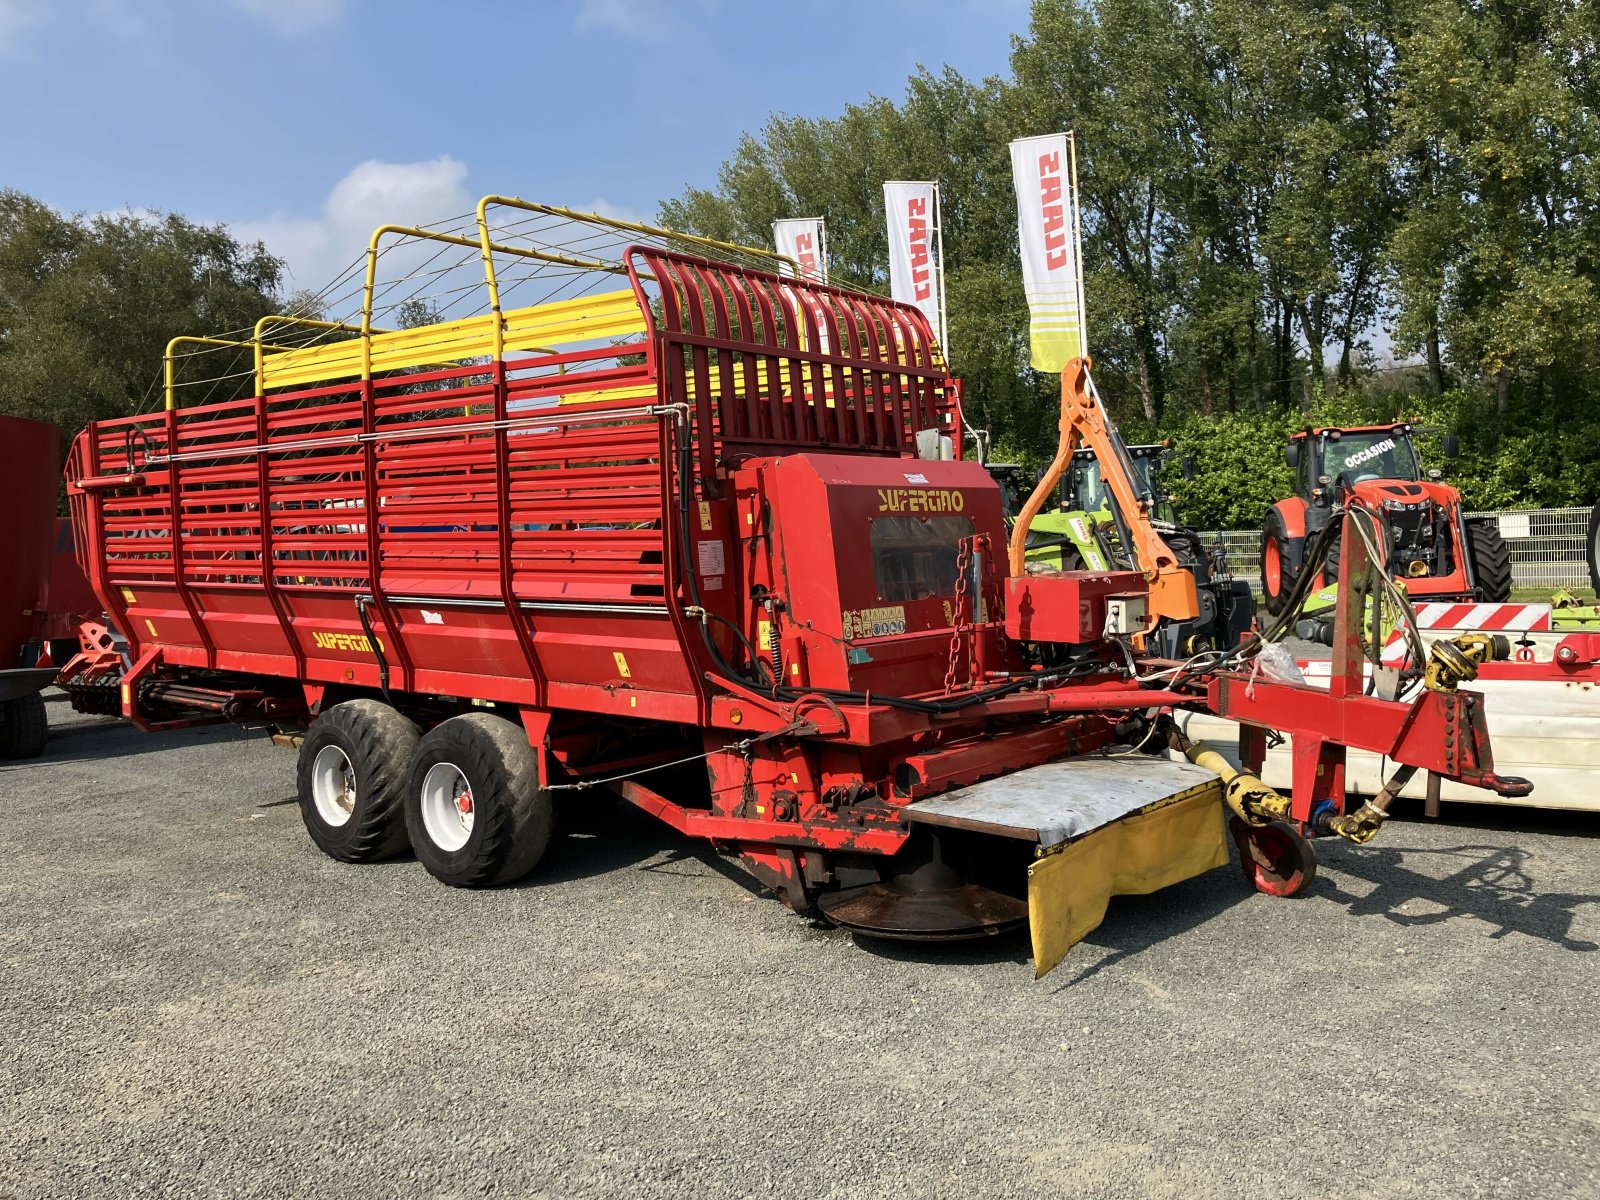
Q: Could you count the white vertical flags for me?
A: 3